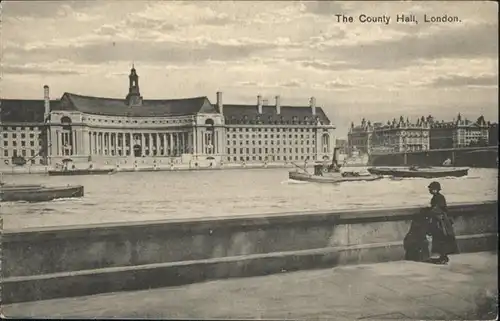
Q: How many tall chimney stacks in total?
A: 5